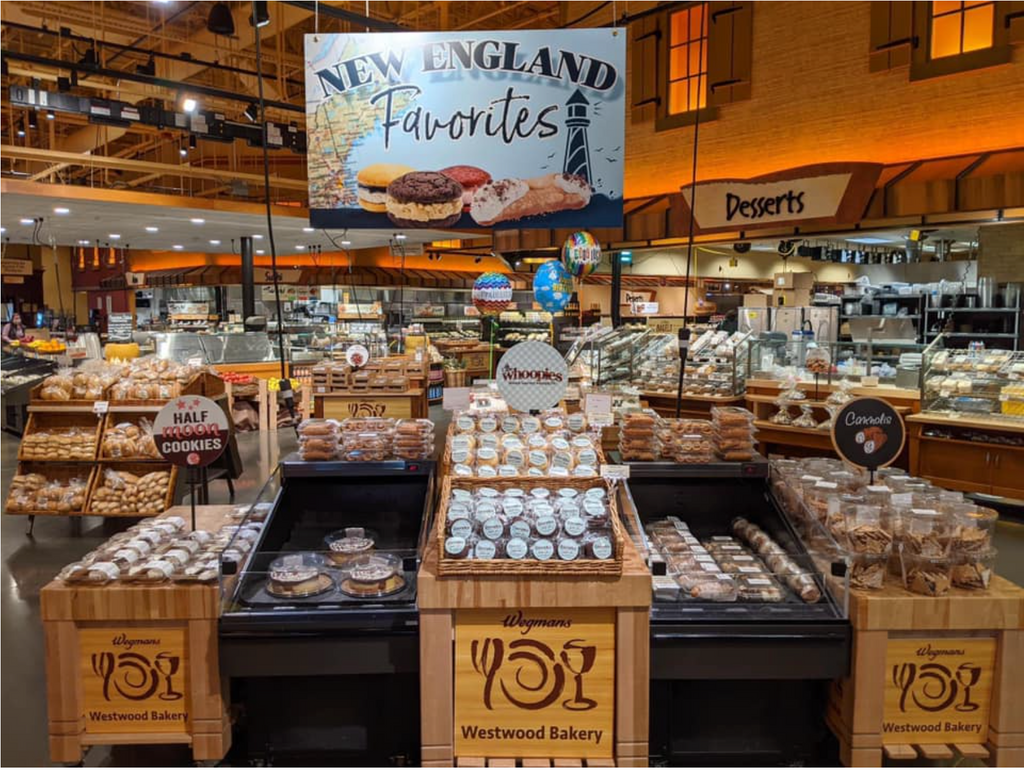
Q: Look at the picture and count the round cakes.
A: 3